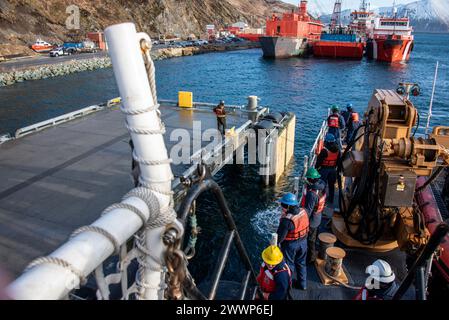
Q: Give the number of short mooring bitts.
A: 2